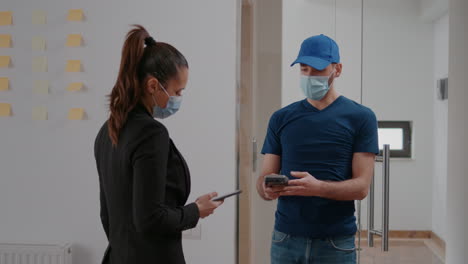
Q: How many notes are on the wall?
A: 15